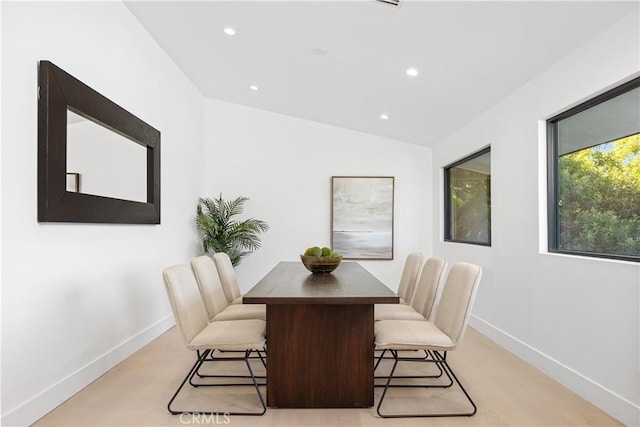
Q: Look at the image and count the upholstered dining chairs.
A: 6